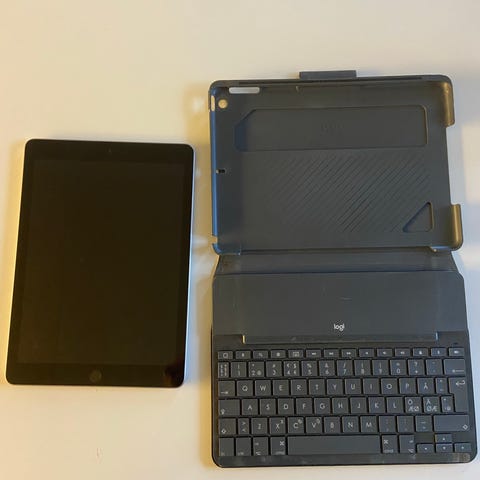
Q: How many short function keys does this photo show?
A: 14